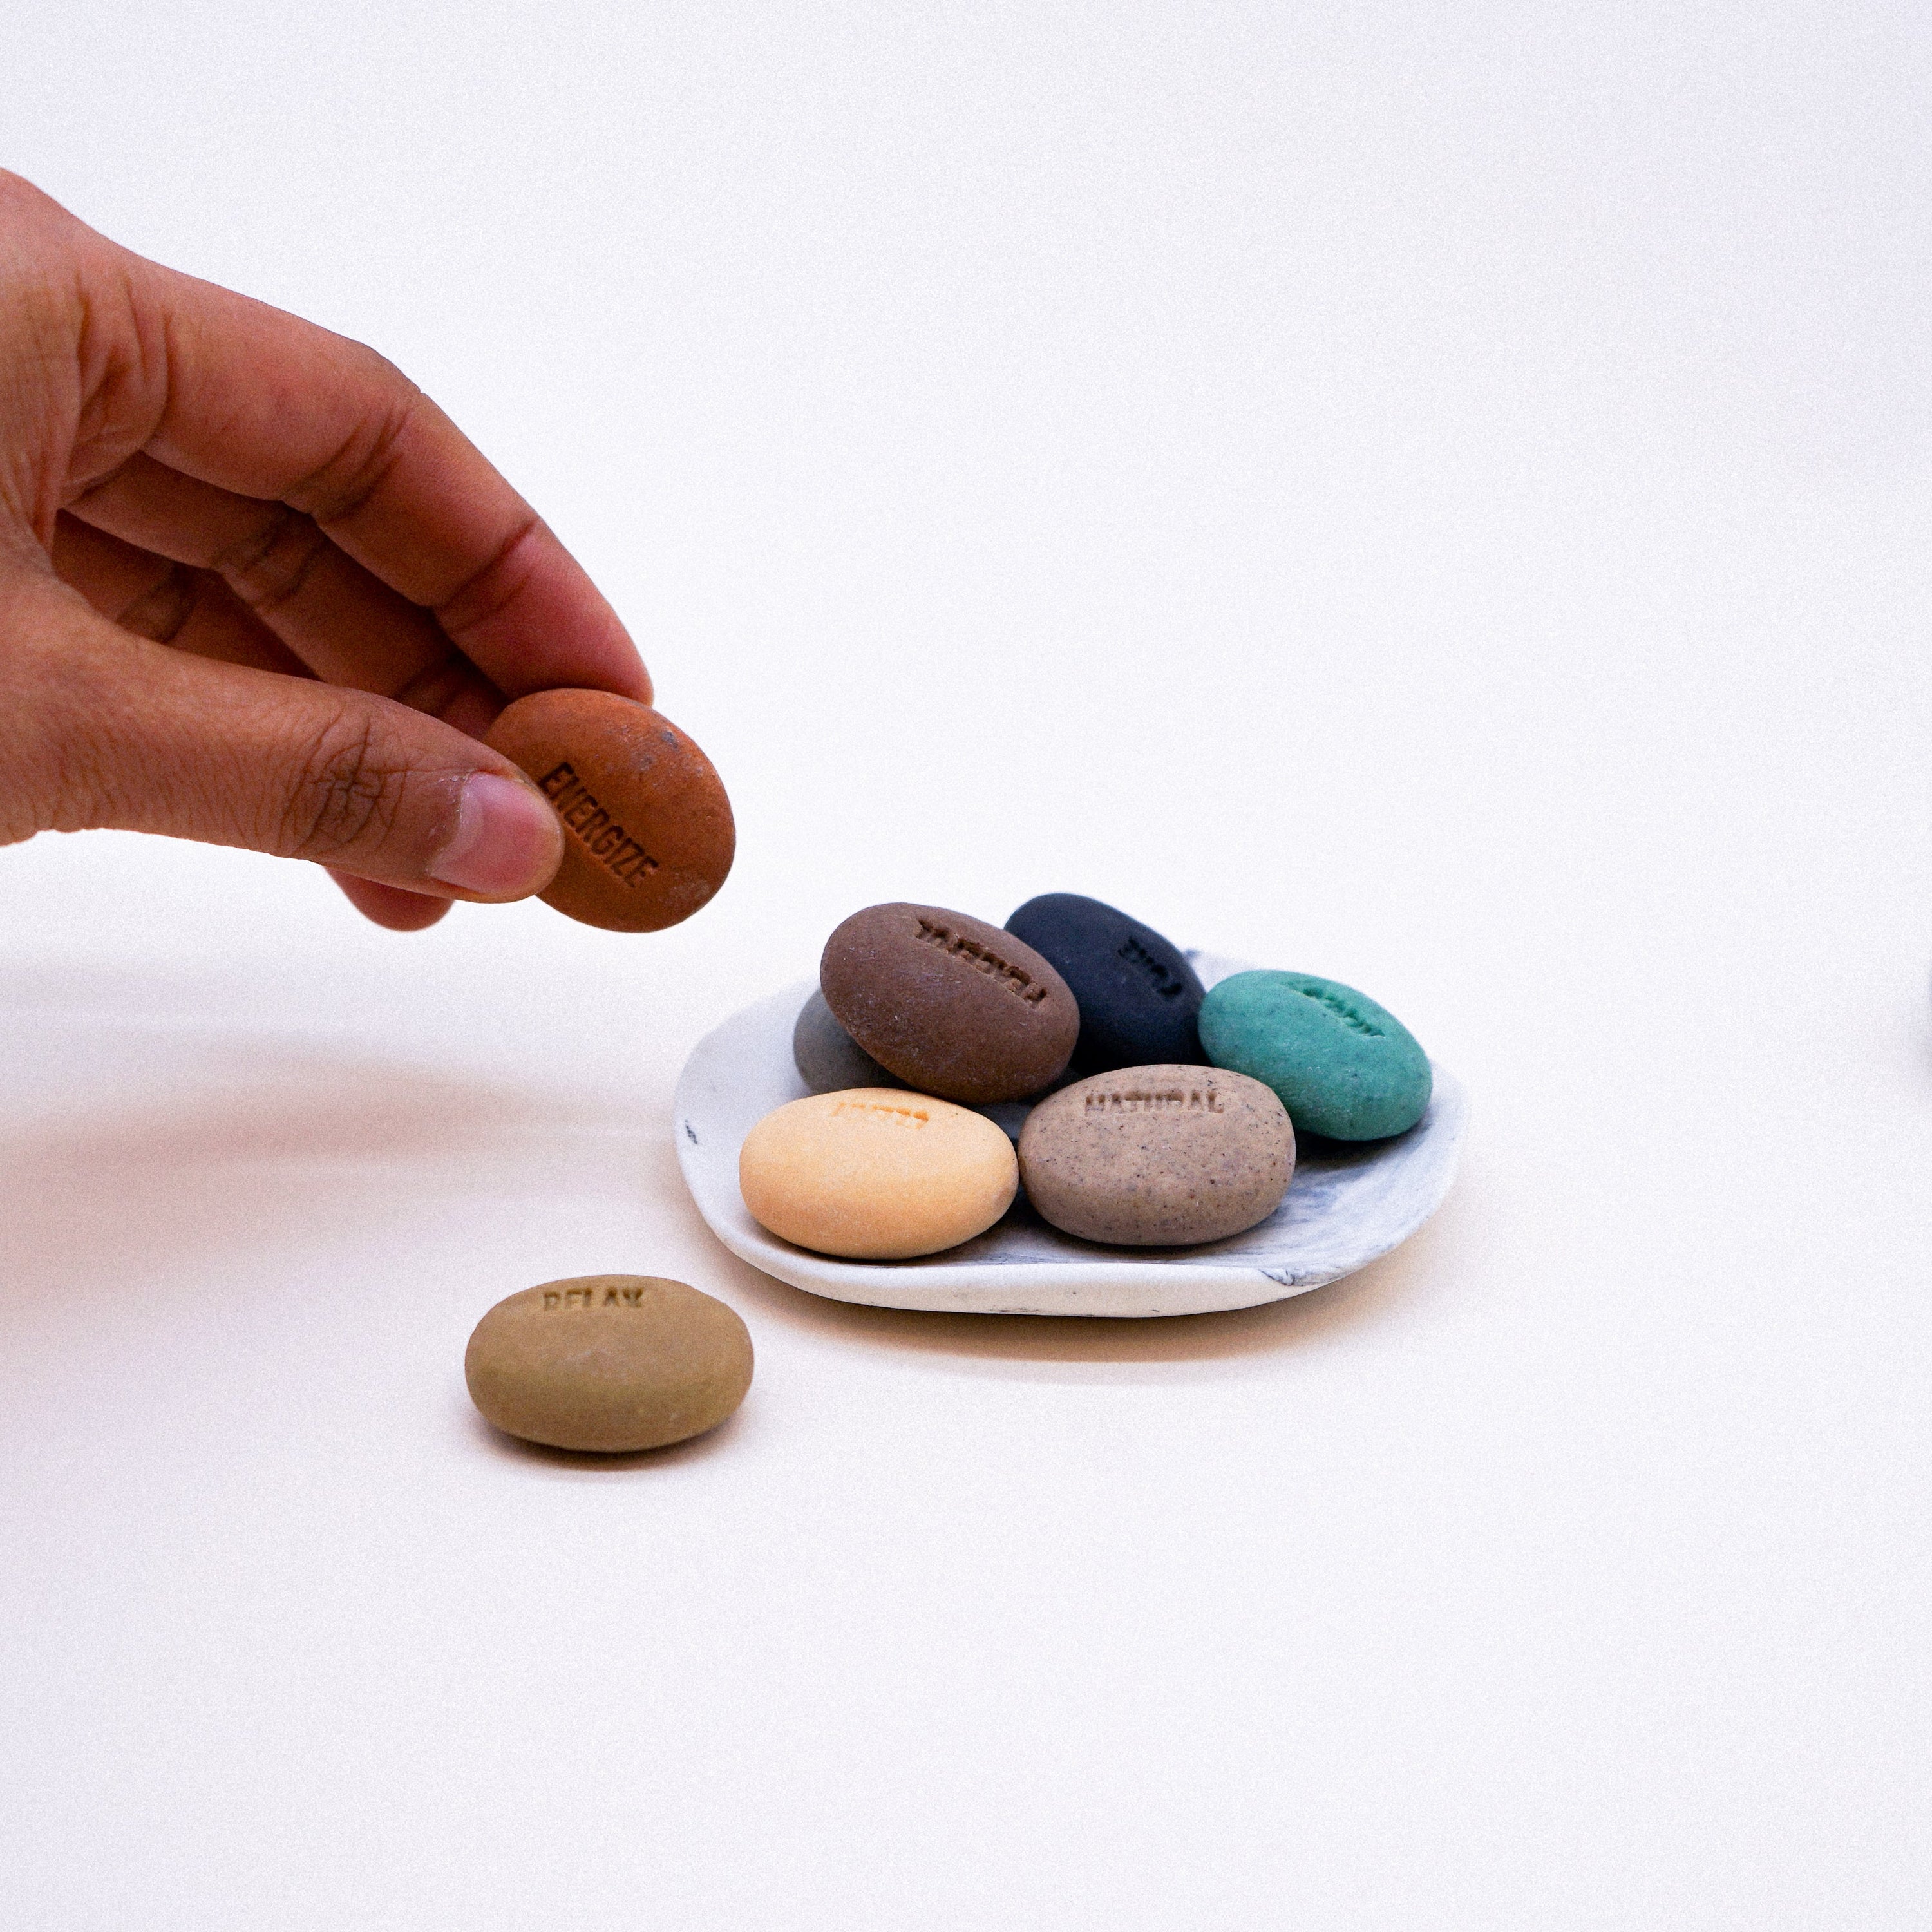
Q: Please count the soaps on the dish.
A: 6